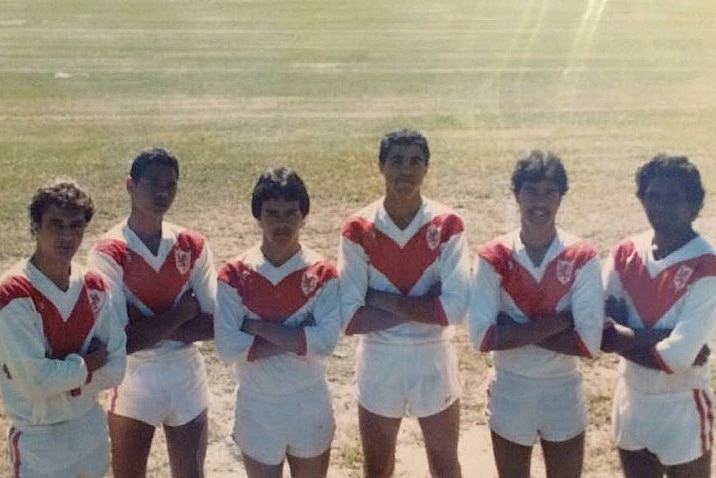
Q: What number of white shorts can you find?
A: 6